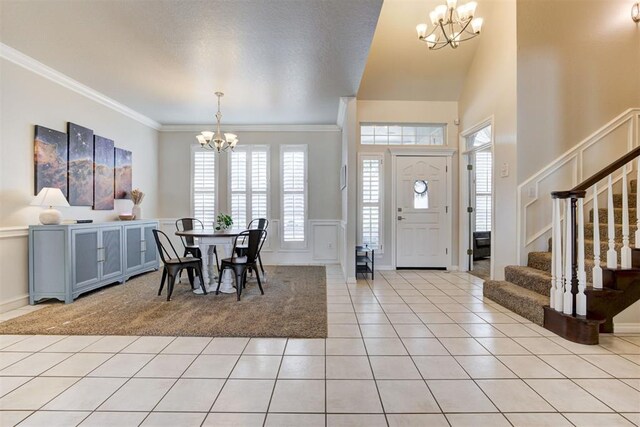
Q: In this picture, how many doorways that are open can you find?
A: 1